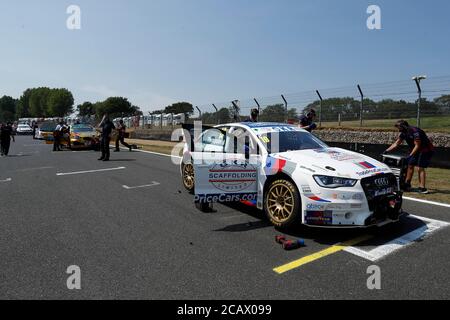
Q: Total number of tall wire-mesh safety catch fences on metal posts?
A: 1